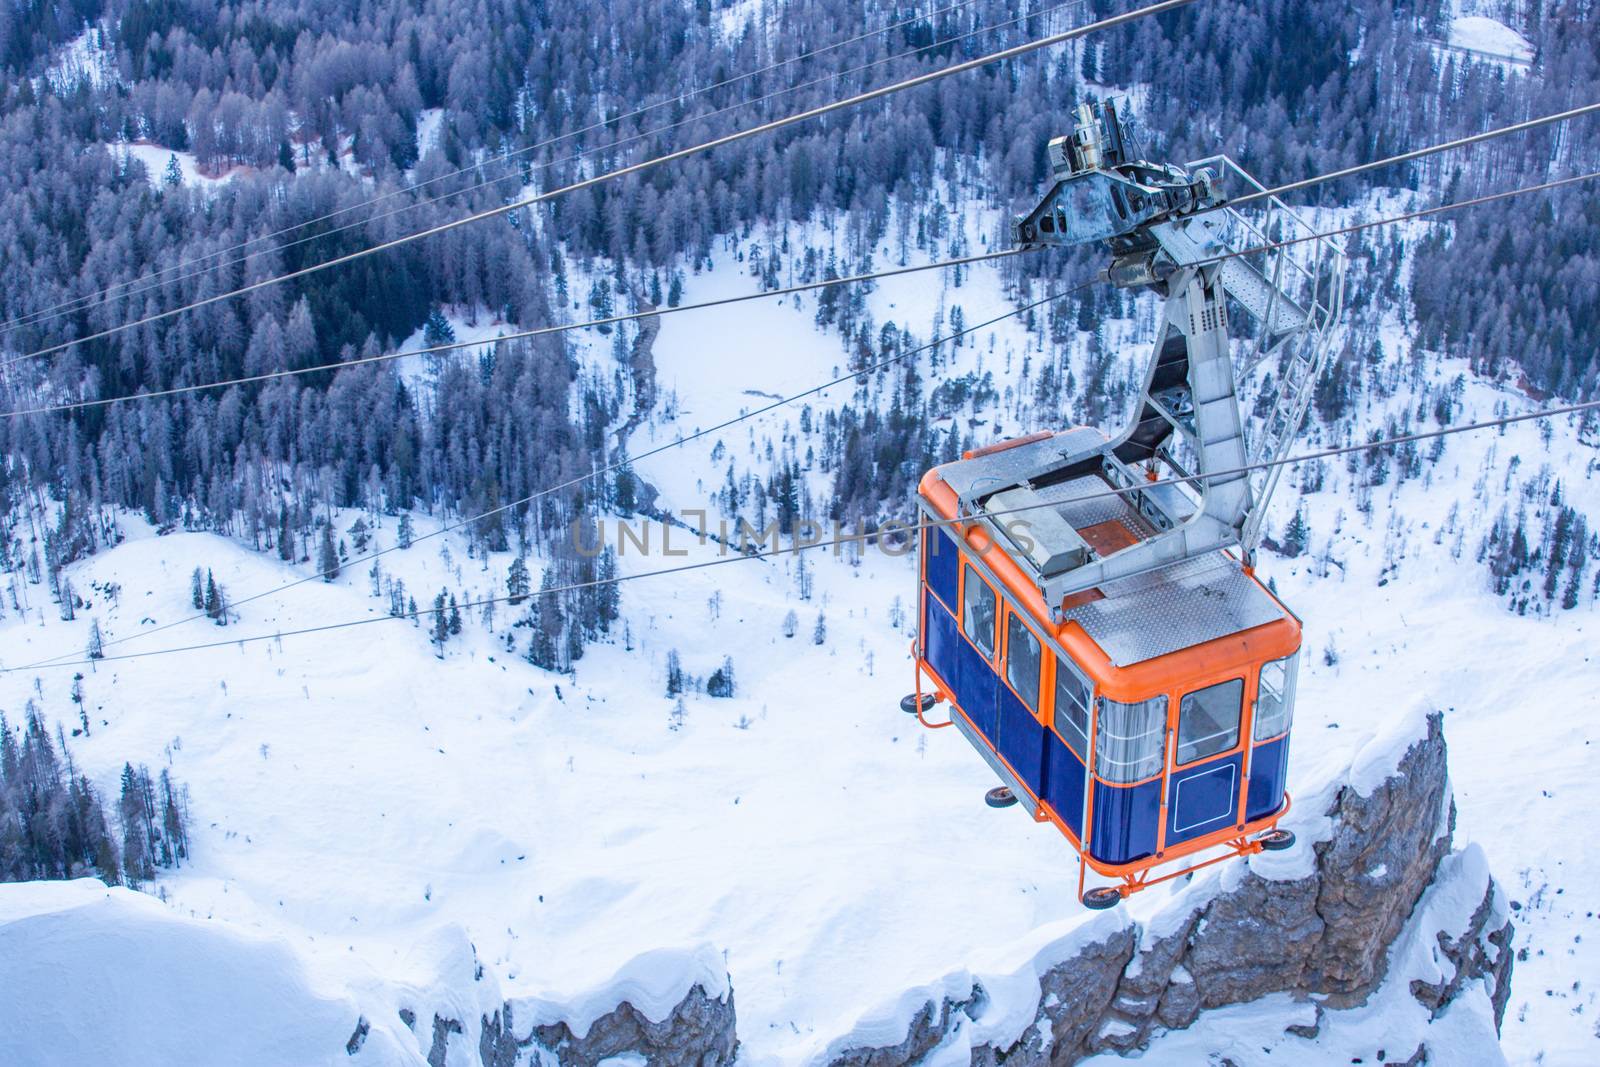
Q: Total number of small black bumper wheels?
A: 4